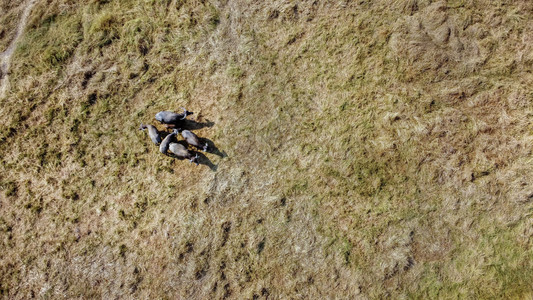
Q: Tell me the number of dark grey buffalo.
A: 5